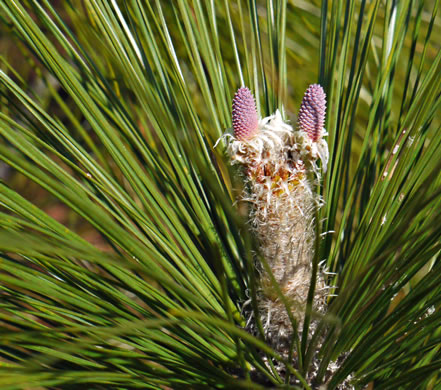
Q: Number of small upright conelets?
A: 2